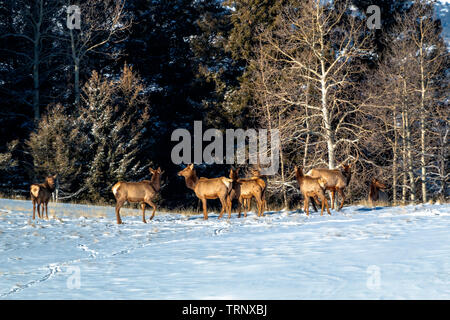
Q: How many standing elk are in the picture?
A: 7